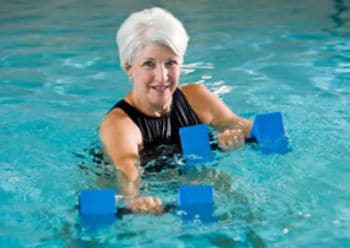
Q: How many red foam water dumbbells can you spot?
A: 0